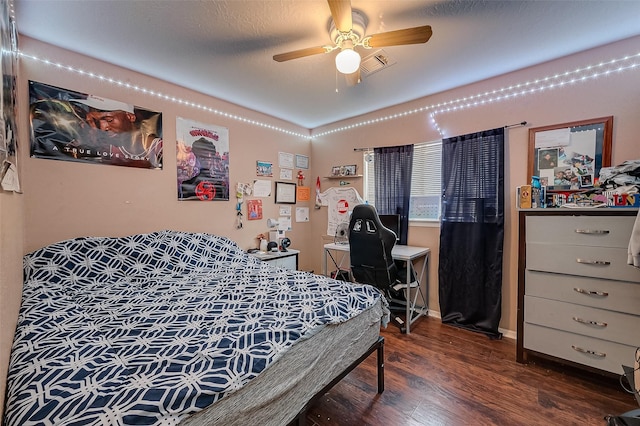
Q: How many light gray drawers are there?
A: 5